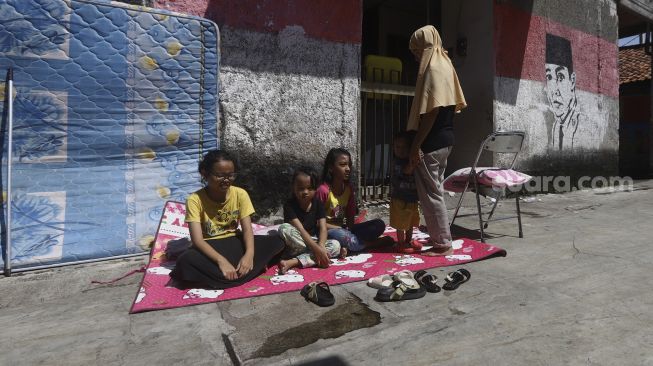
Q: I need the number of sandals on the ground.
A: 6